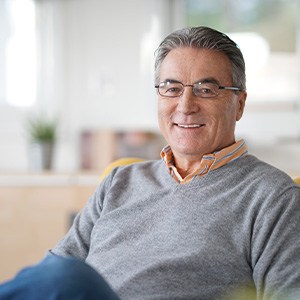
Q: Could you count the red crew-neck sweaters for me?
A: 0